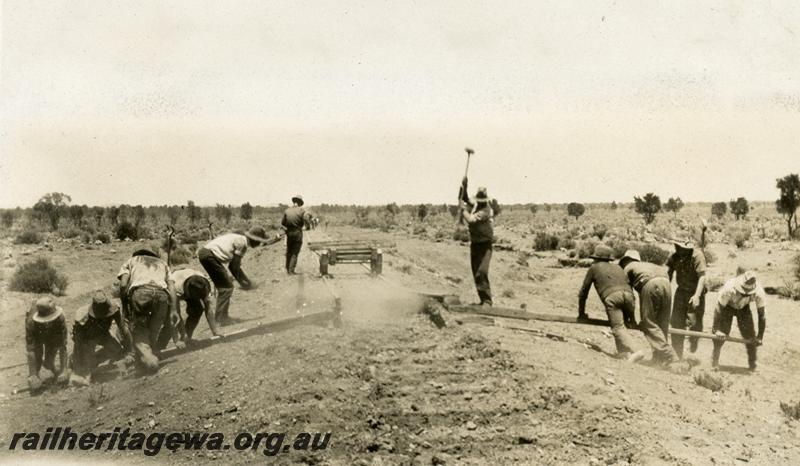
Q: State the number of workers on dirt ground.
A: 11